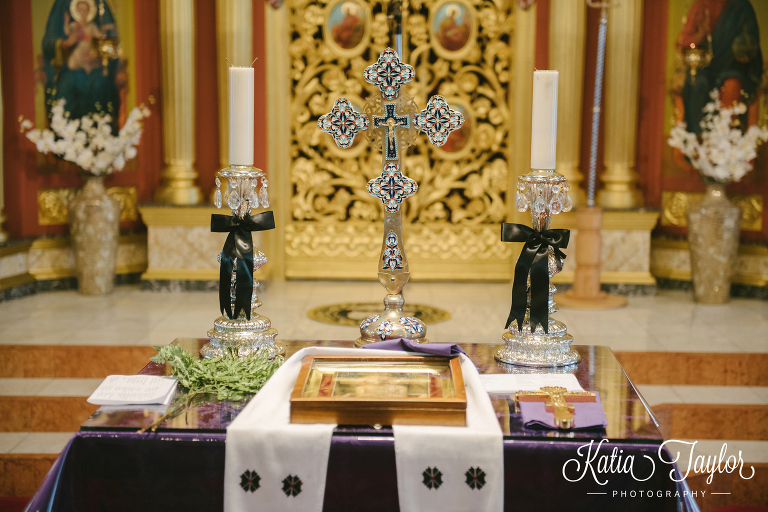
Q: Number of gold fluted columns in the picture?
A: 4